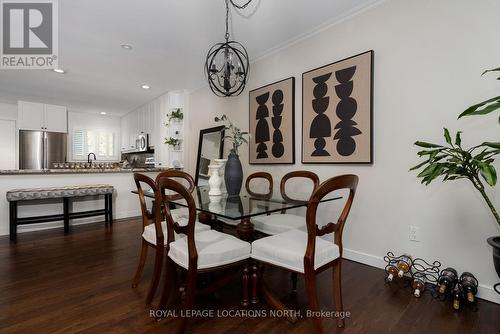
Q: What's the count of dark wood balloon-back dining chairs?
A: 6